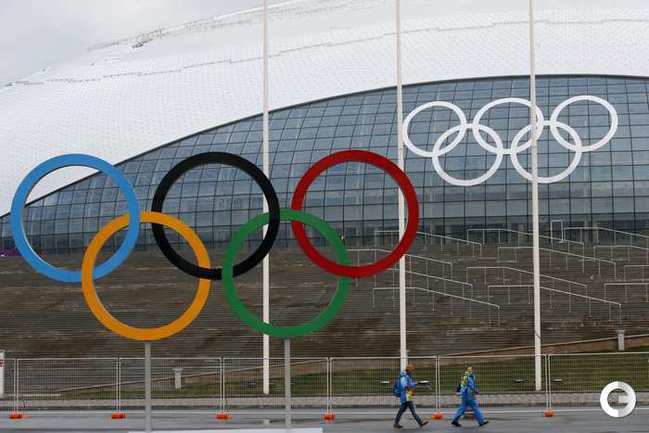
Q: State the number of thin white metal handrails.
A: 12